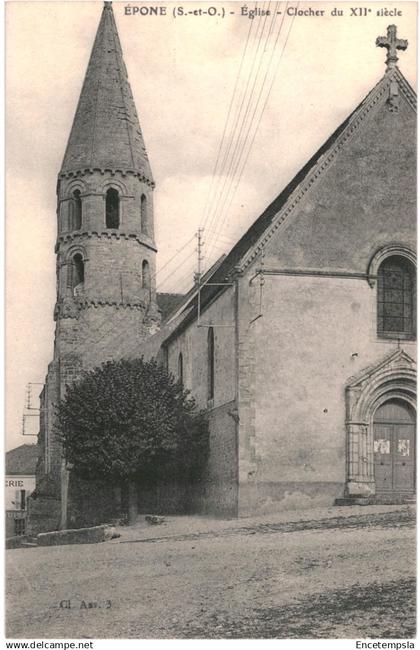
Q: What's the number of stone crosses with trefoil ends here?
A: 1